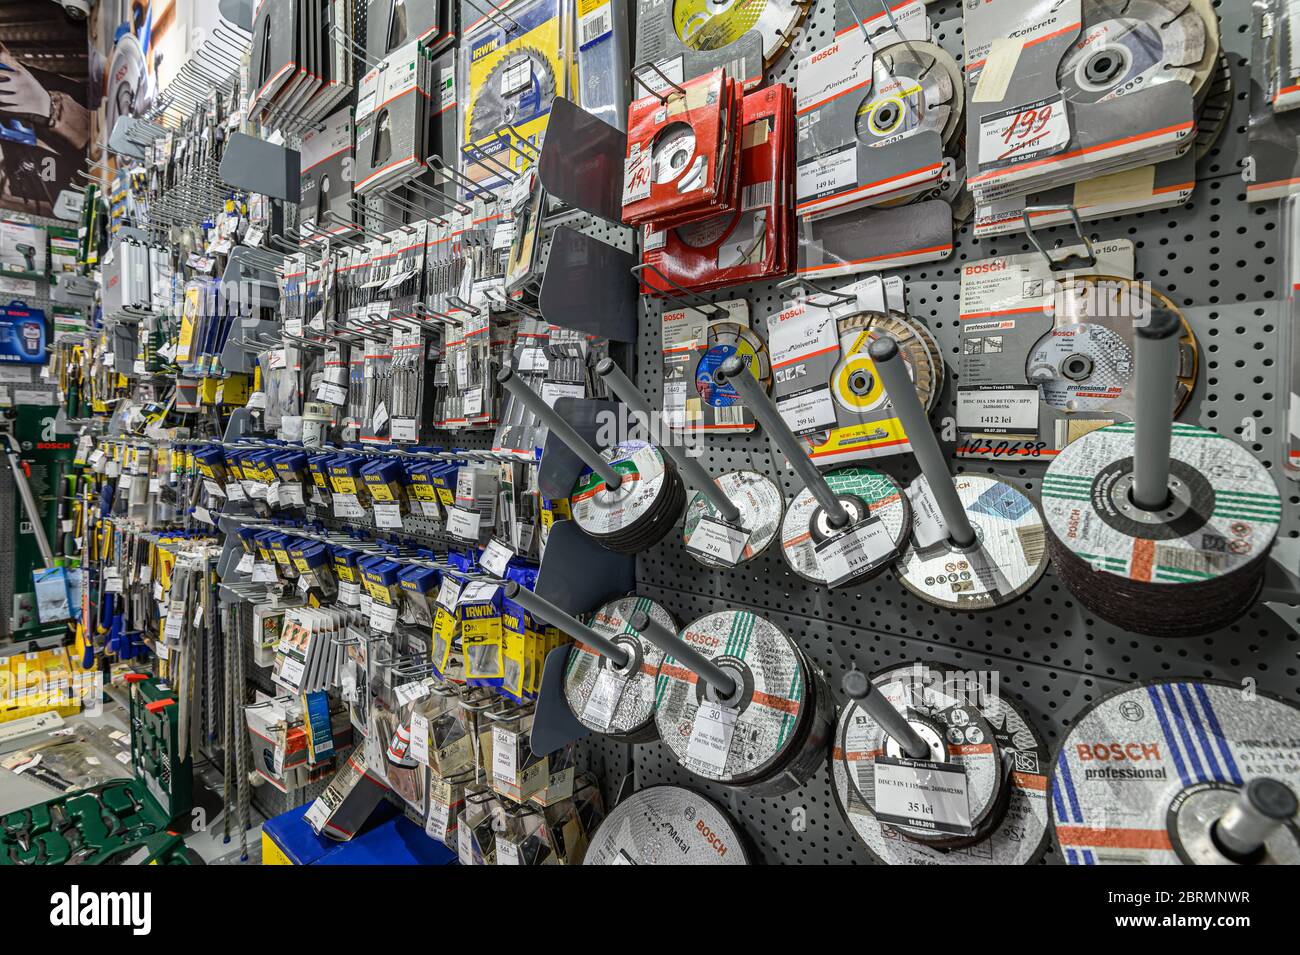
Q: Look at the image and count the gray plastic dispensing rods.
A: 9